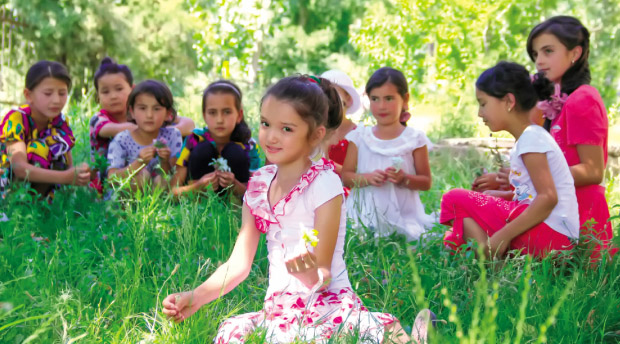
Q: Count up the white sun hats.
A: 1